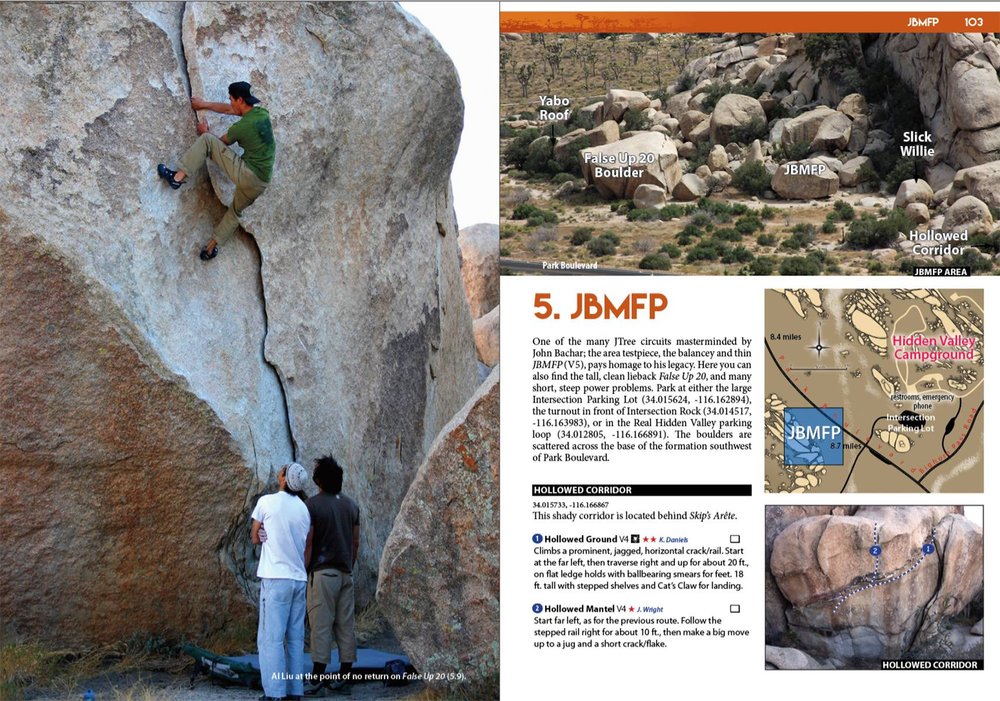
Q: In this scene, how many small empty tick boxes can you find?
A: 2